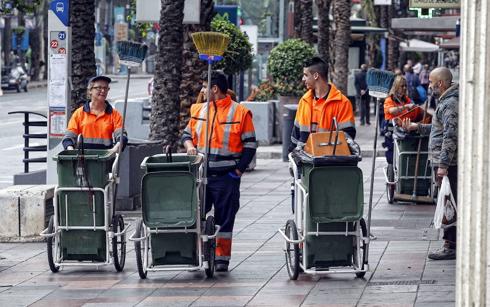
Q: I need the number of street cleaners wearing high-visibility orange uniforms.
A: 4